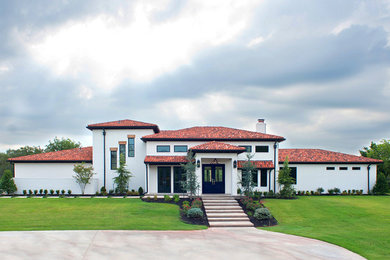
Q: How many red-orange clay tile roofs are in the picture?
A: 7